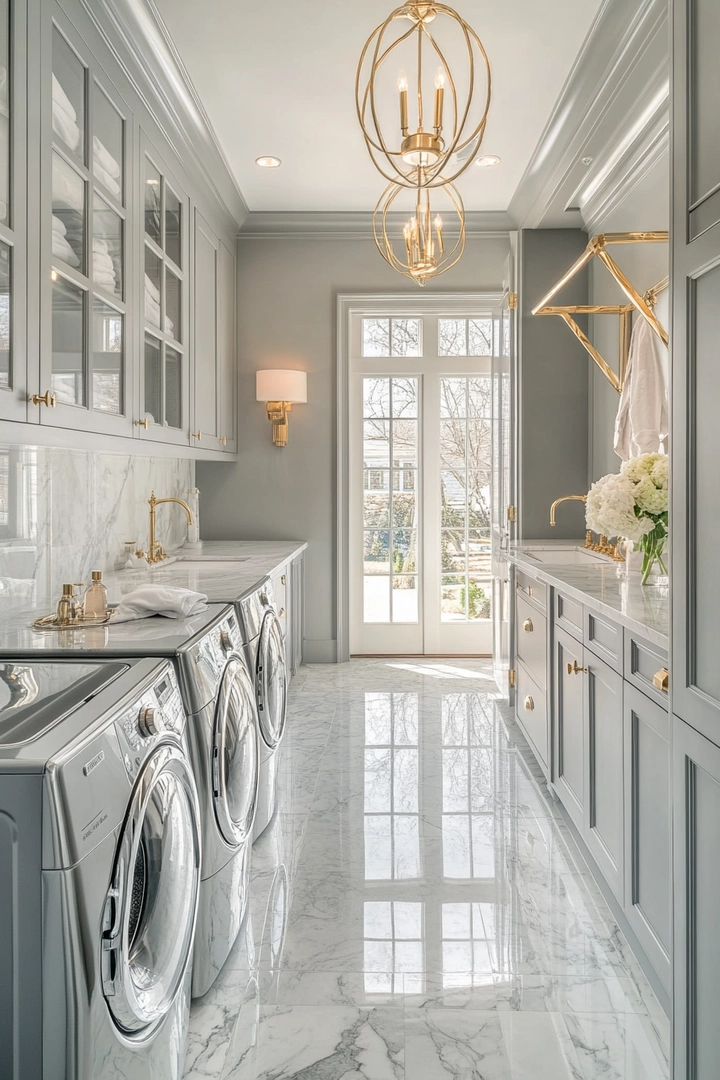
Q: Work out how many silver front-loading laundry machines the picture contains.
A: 3